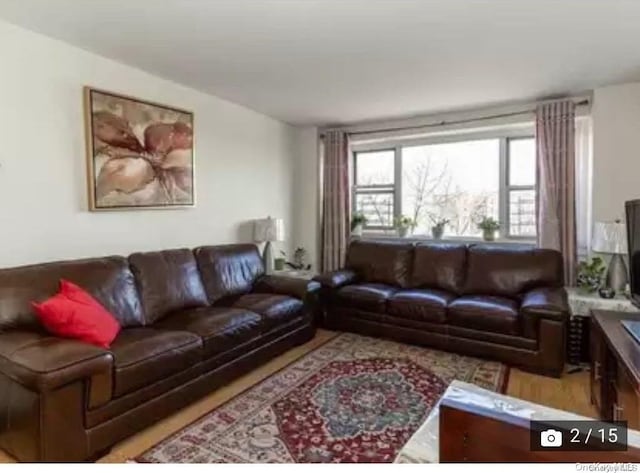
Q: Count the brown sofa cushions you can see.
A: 12